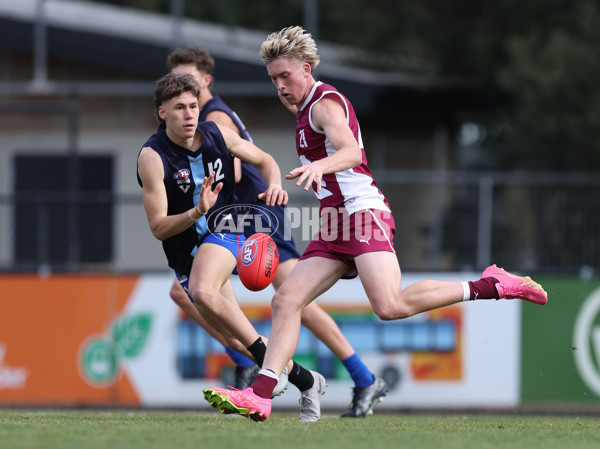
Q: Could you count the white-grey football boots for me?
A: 2